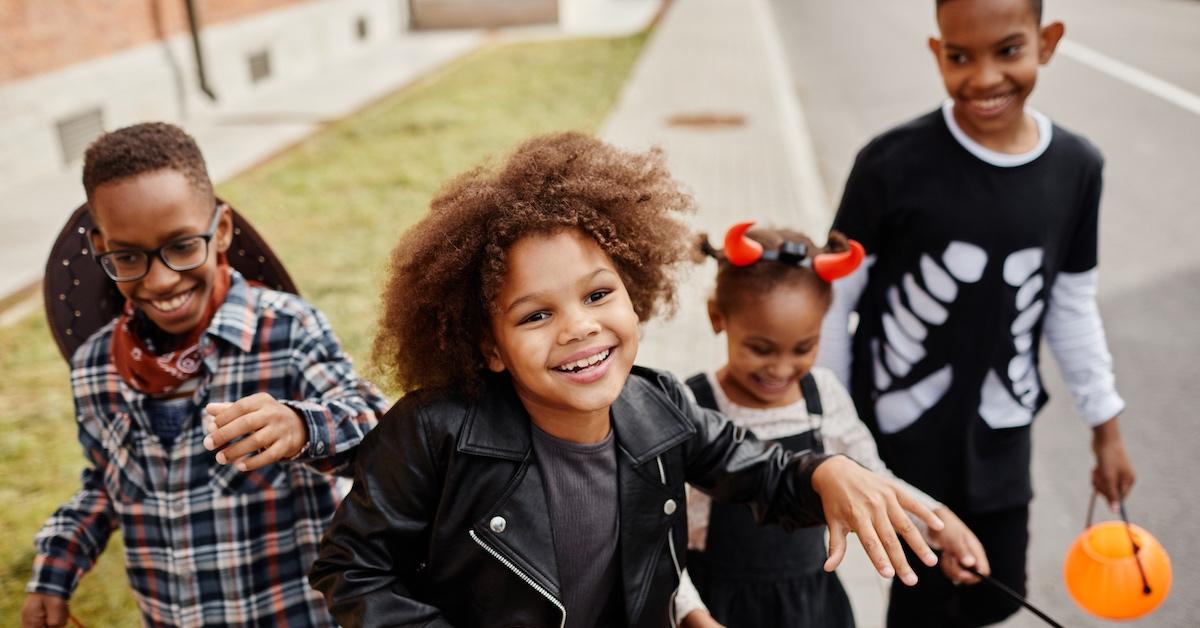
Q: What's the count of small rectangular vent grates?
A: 3